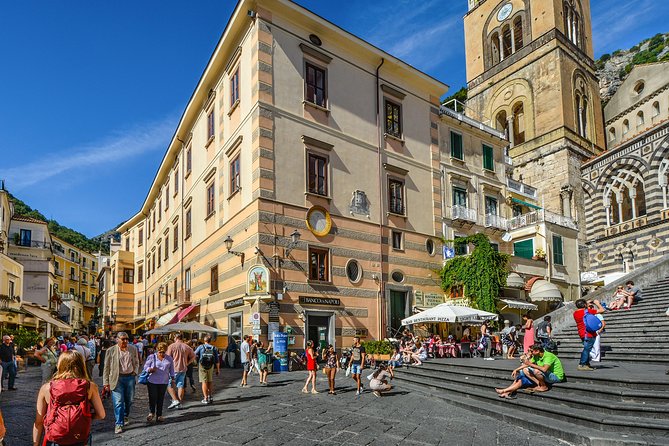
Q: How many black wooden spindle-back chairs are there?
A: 0